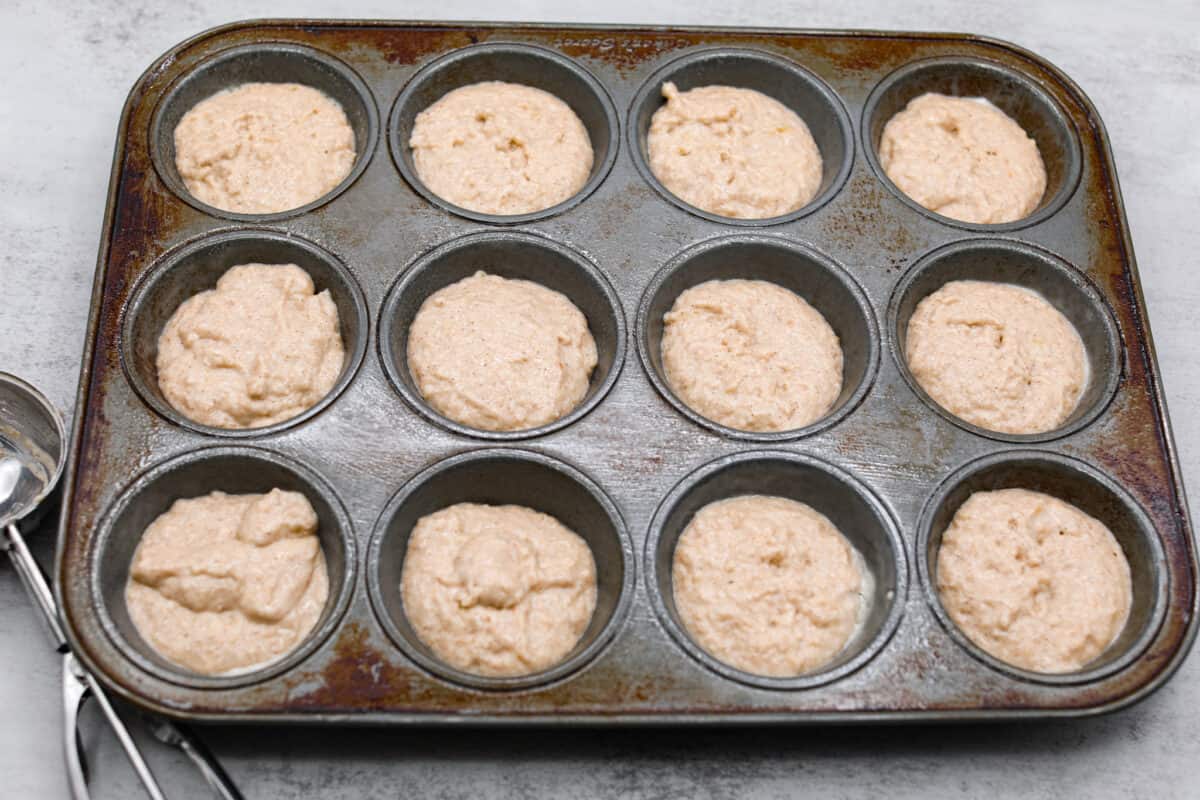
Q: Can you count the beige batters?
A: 12